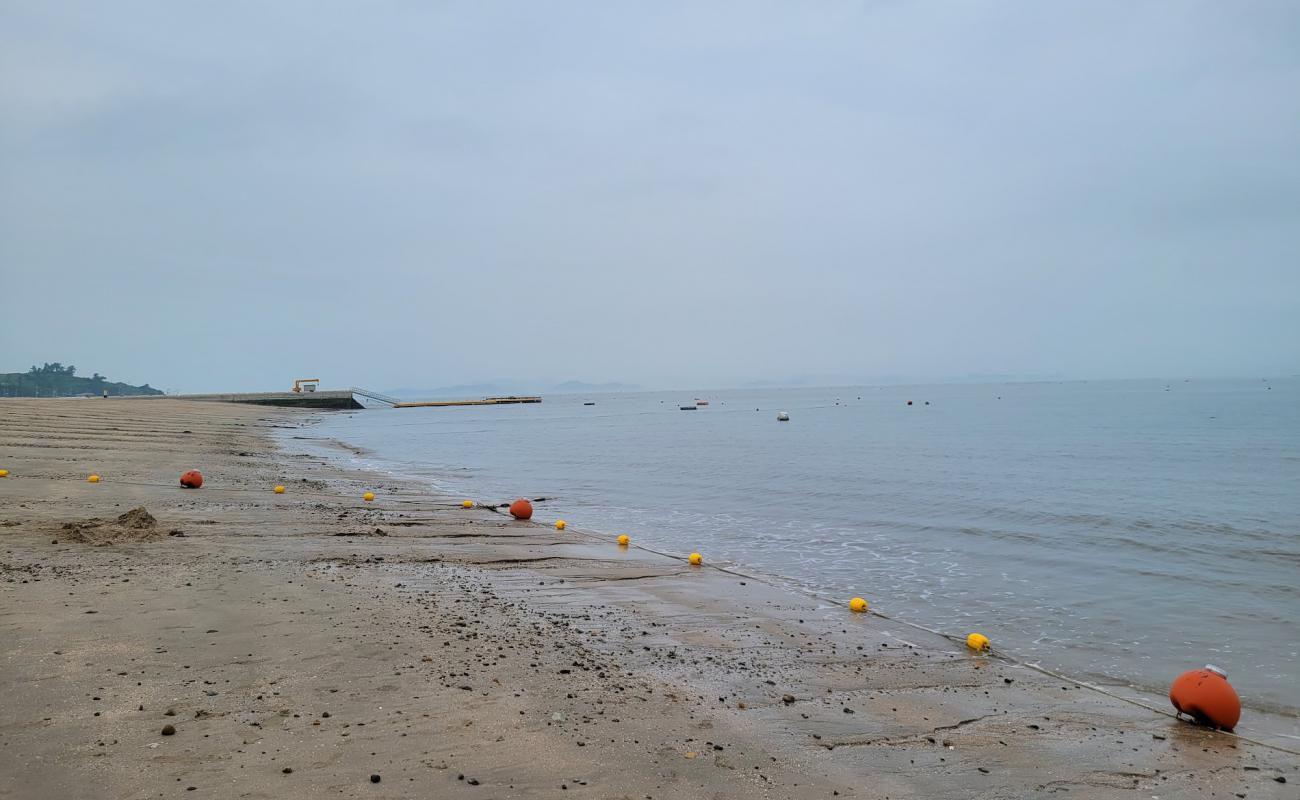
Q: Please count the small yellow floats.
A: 10